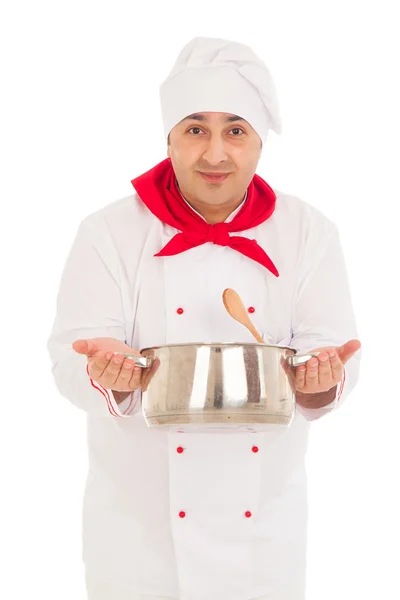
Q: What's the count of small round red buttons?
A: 6